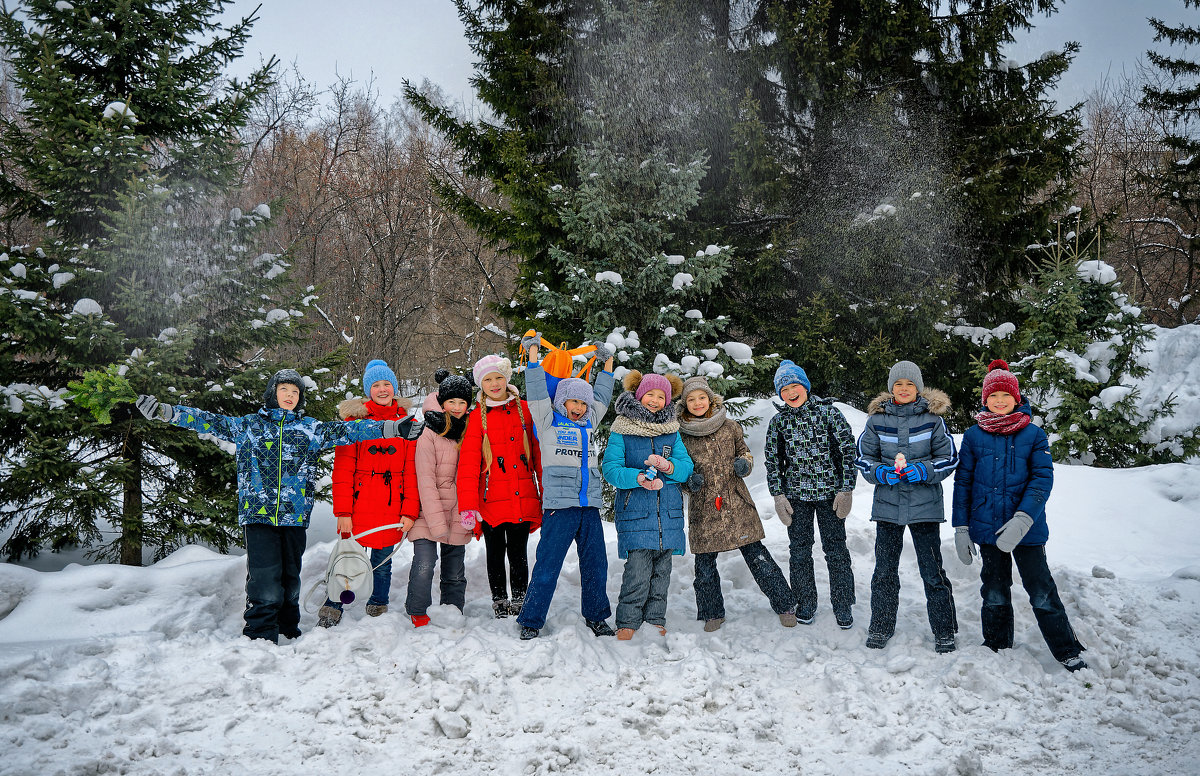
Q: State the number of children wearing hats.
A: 10